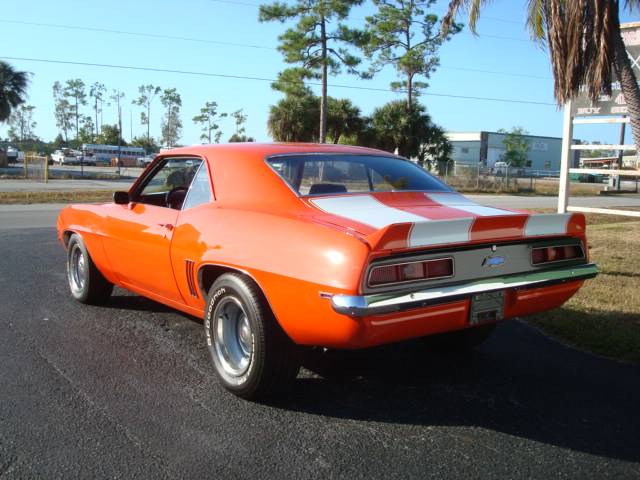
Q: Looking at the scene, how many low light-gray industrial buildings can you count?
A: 1